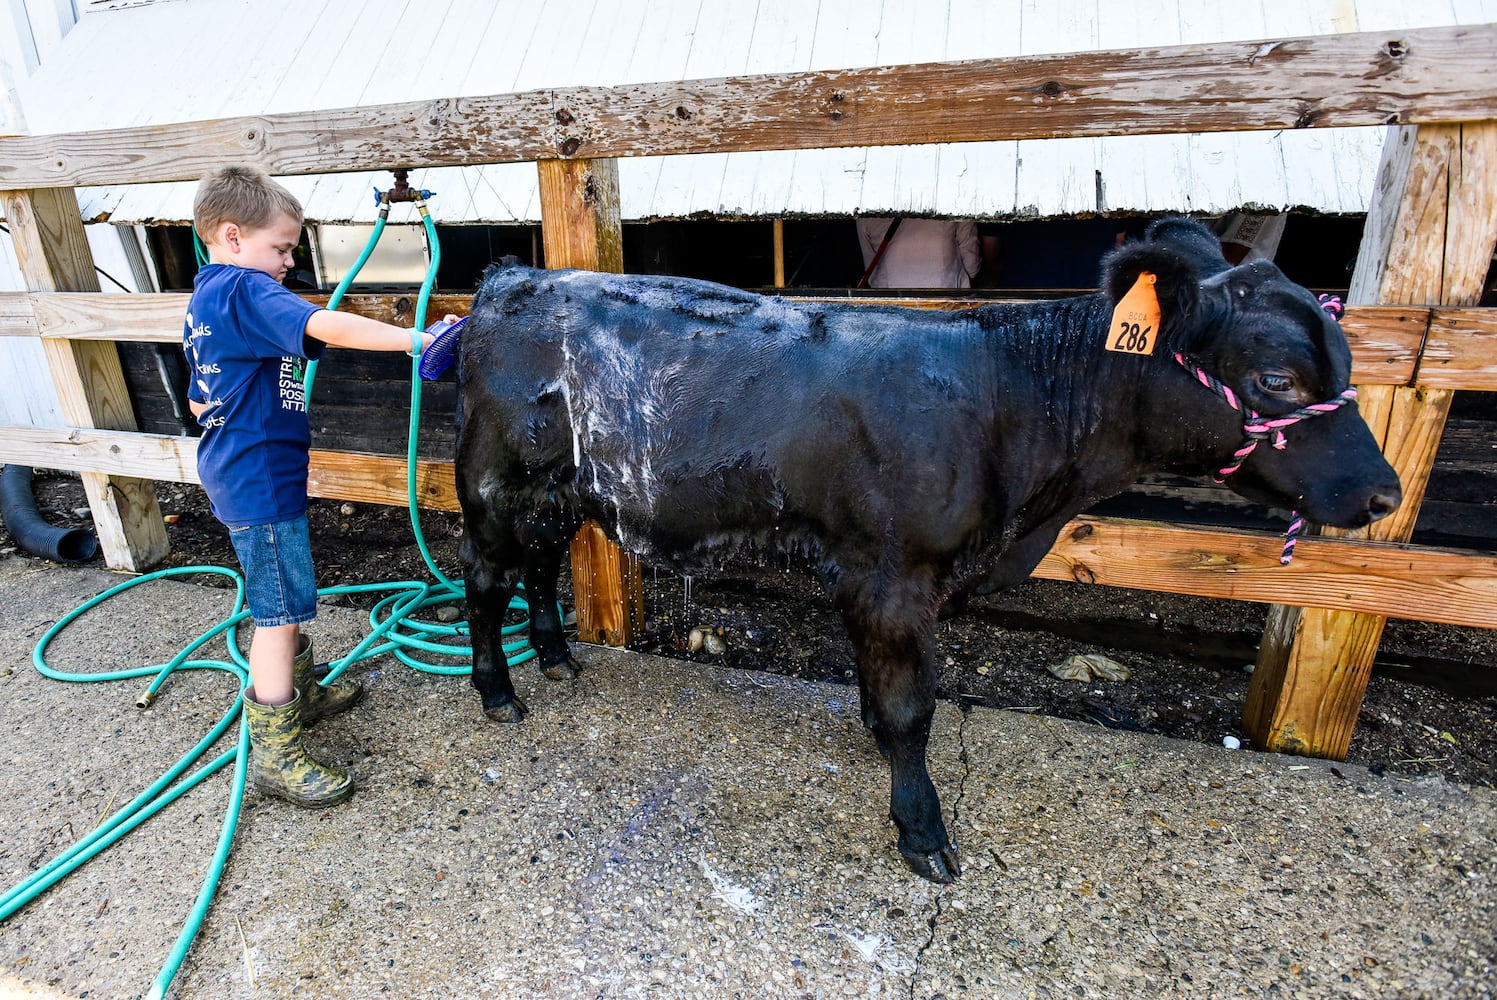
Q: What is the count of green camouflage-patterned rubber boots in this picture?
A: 2